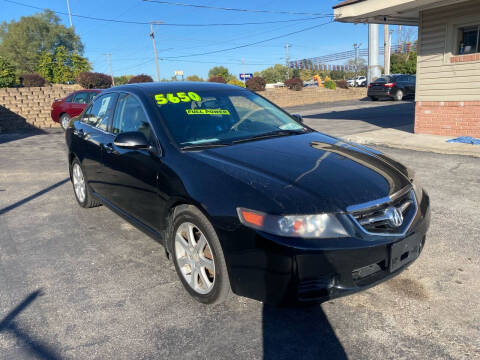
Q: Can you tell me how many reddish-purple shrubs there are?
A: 7